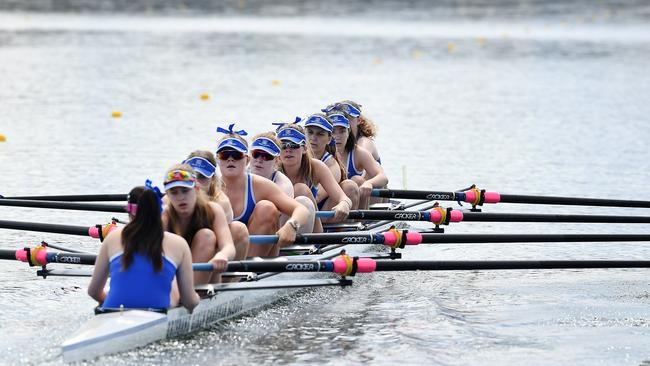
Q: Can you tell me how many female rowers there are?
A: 9